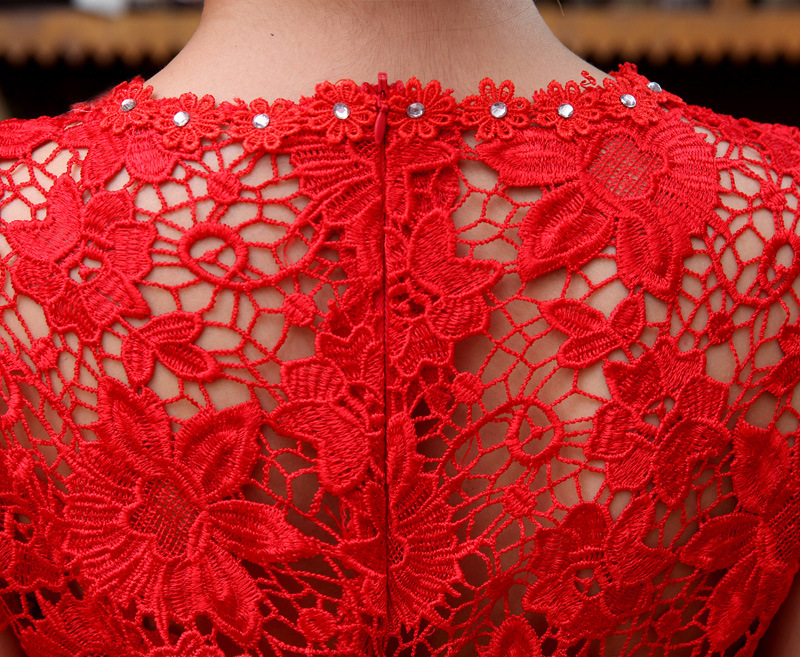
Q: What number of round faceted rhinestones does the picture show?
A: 9